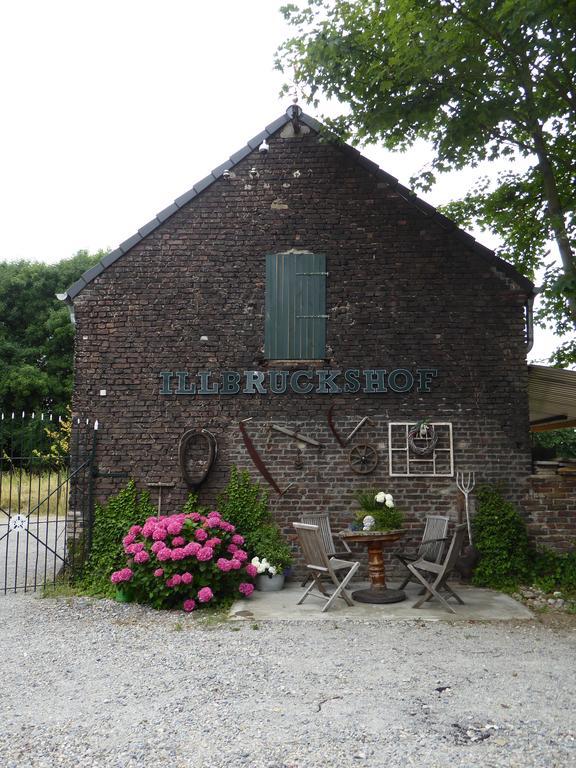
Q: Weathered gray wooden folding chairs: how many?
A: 4